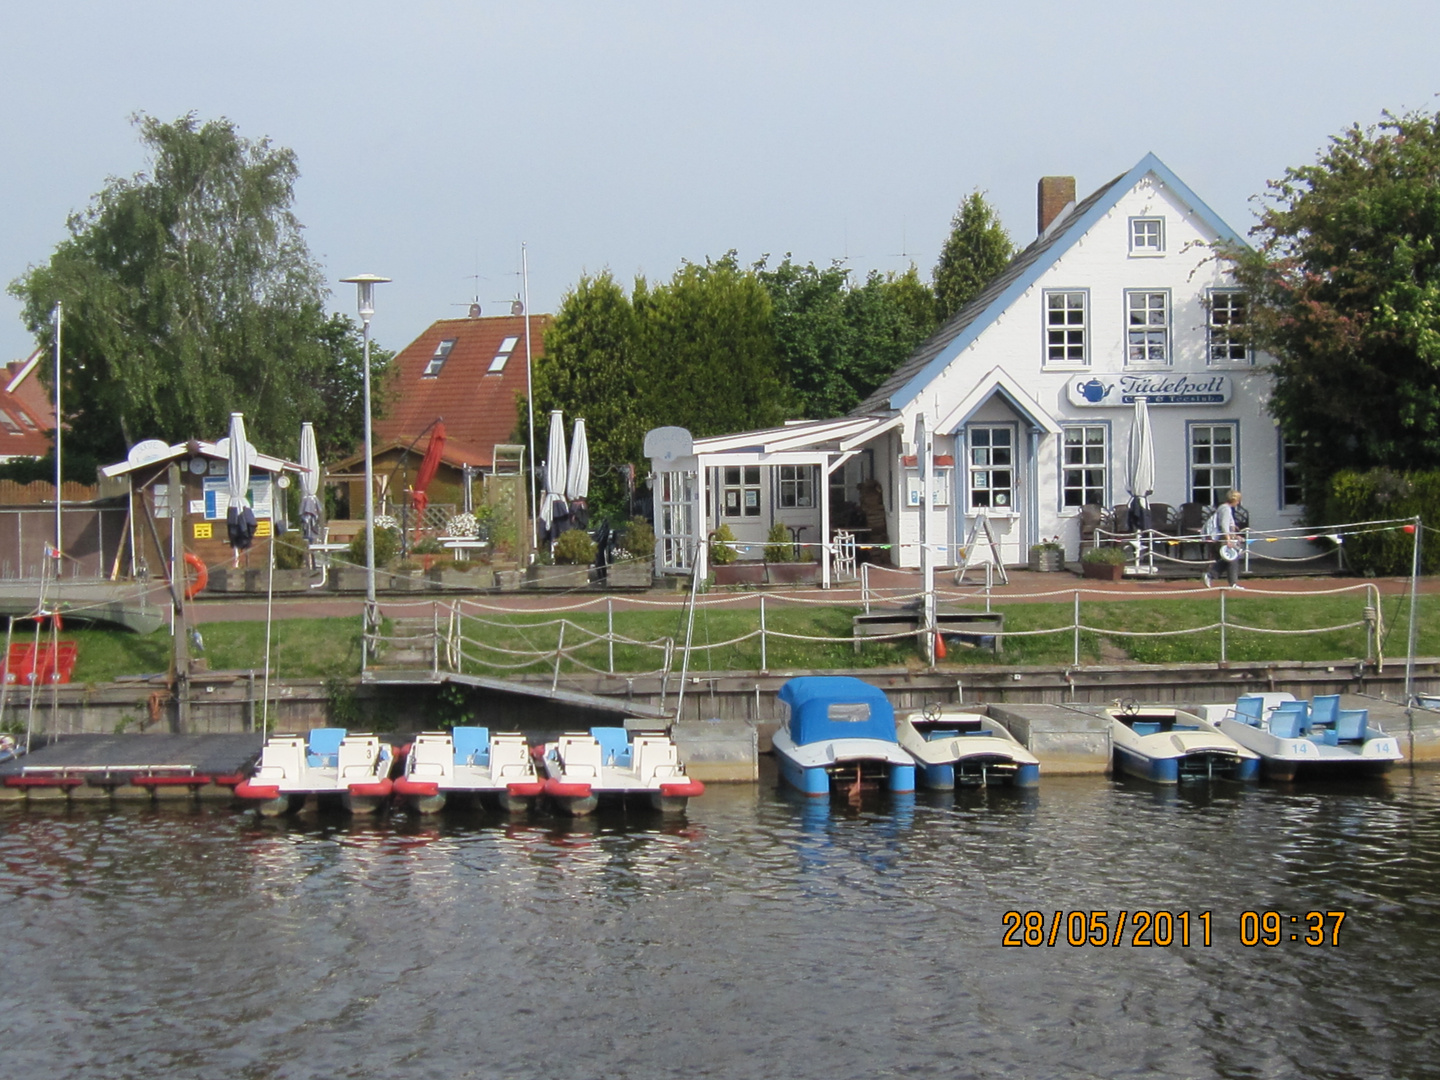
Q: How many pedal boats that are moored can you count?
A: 7